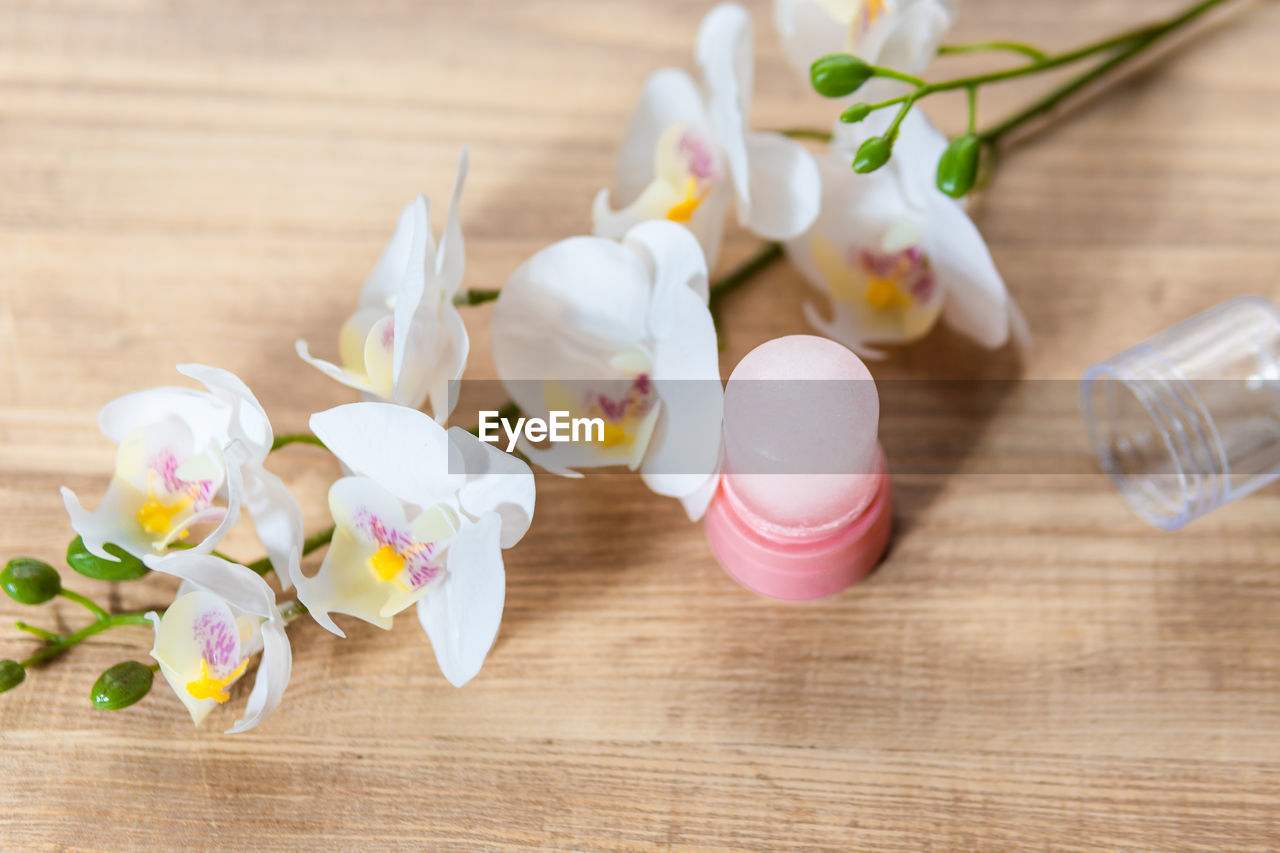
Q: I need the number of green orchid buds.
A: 8